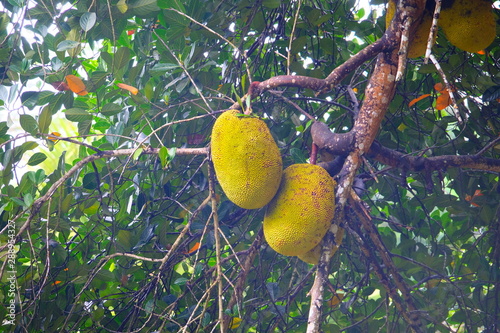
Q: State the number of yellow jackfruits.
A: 5